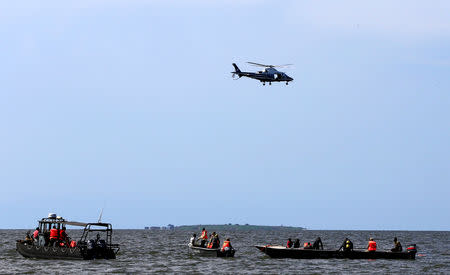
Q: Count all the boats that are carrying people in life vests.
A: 3